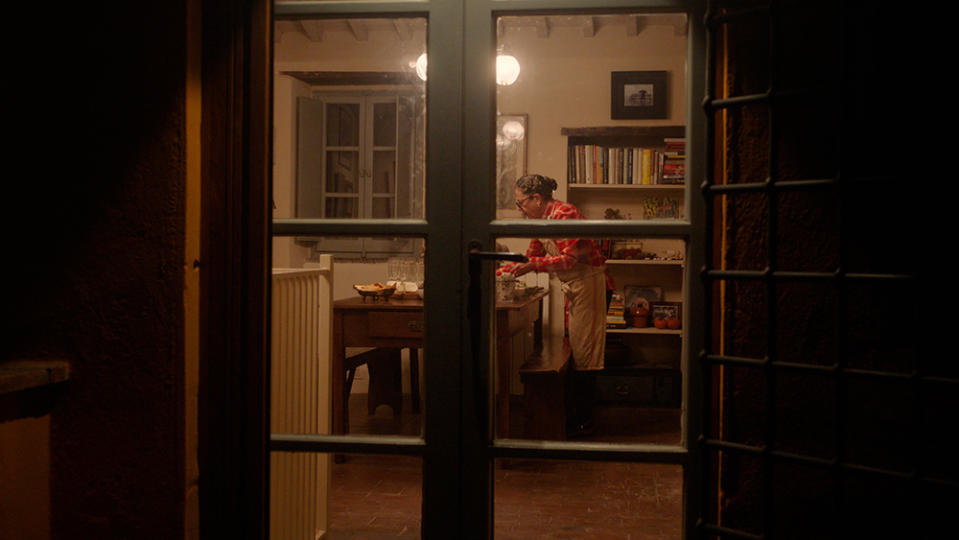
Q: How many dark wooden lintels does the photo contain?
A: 2